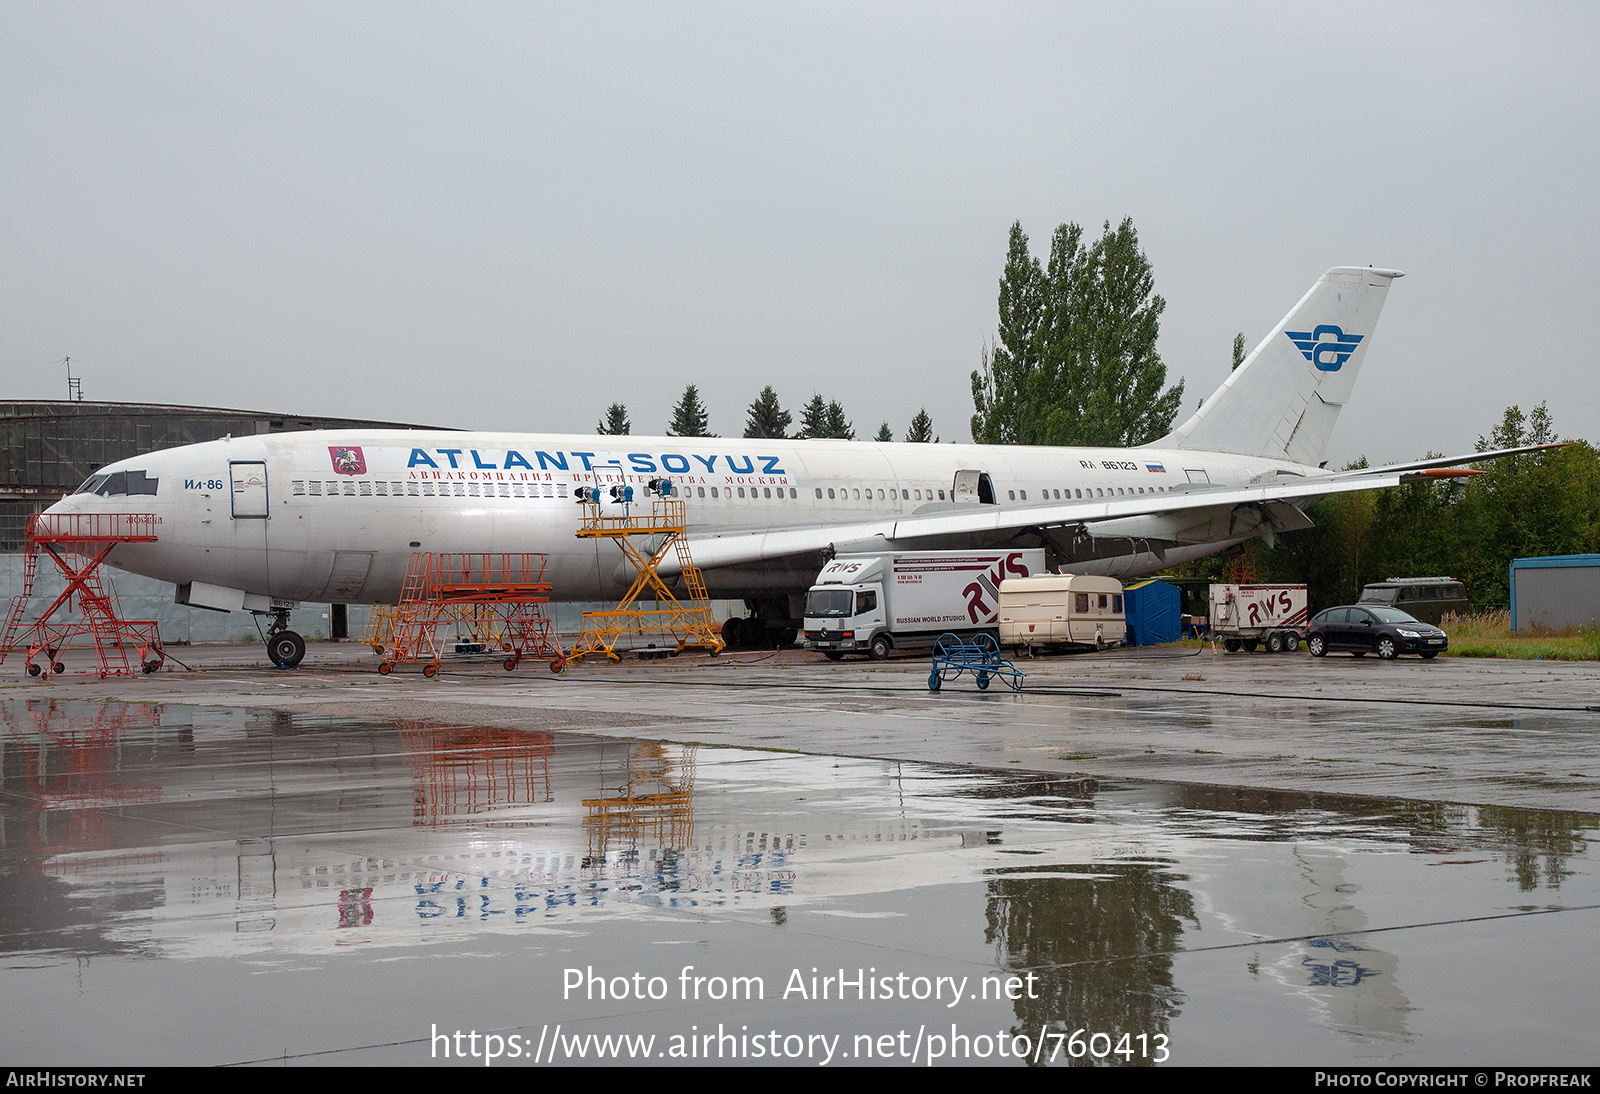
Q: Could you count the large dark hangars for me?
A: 1